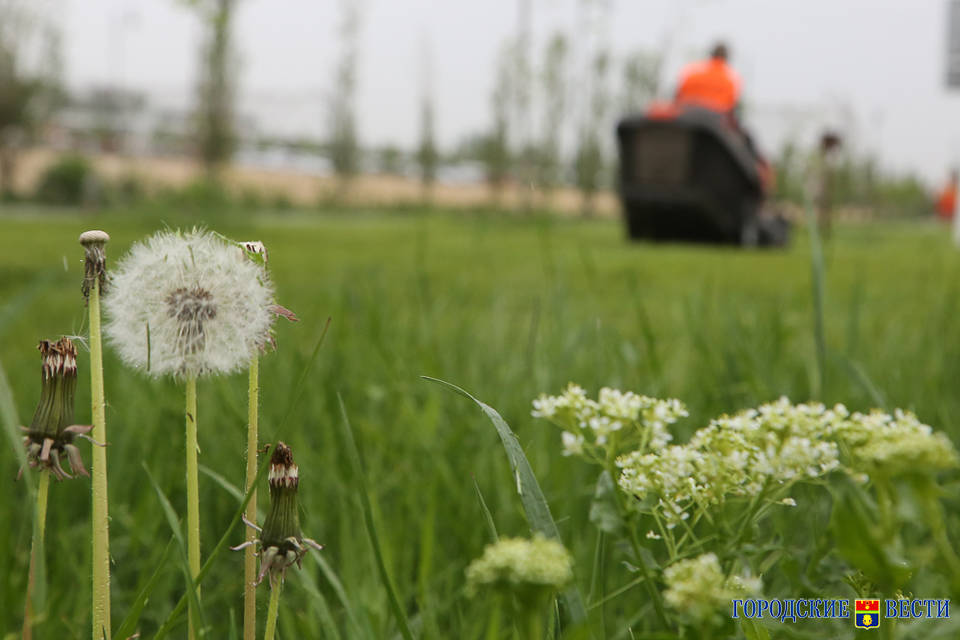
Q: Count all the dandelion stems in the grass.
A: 5